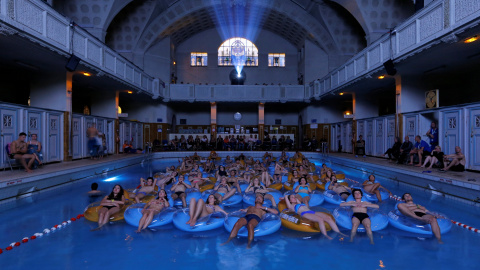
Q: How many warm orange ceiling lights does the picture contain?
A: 5